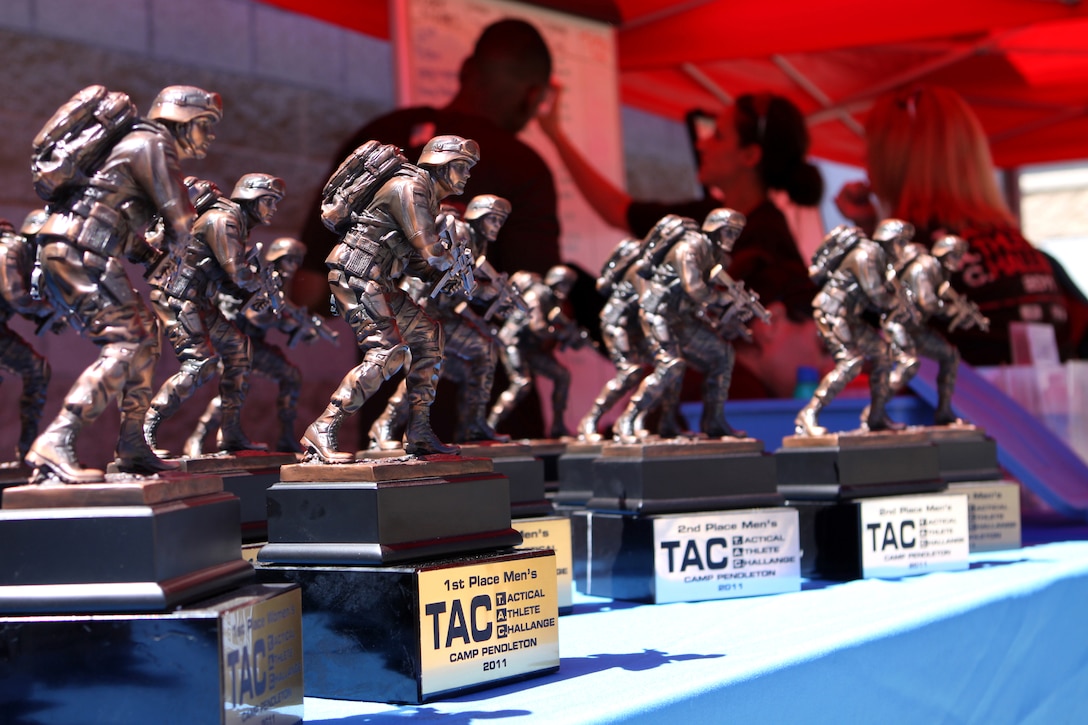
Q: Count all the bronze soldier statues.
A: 11